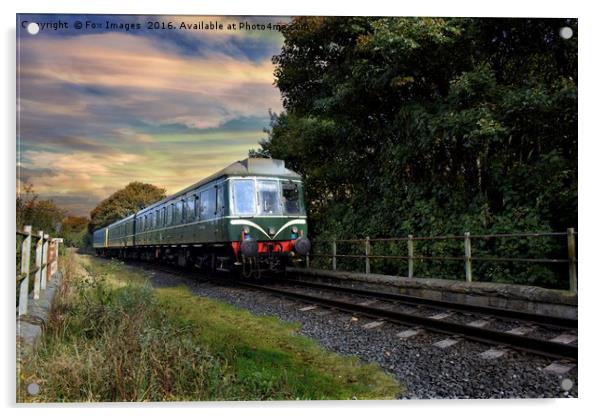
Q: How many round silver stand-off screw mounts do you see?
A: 4